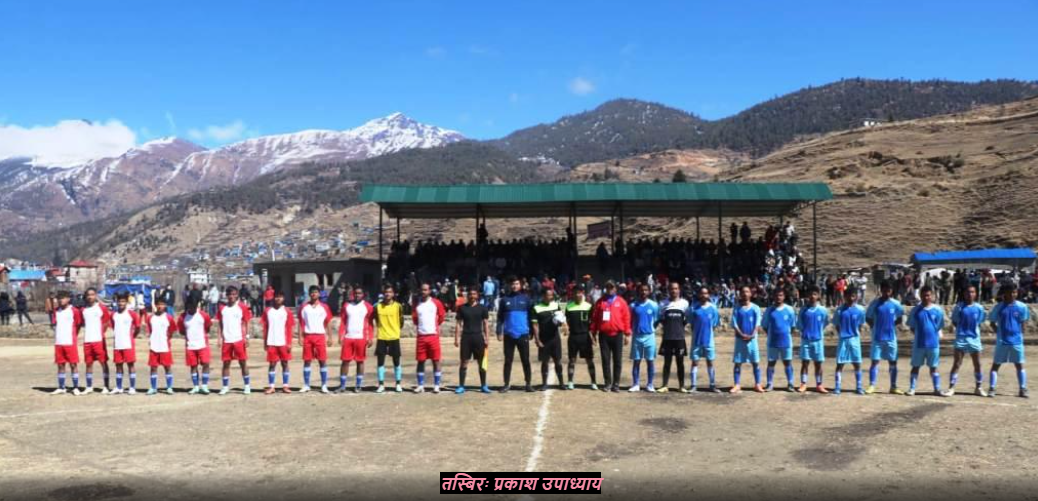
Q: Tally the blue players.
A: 10